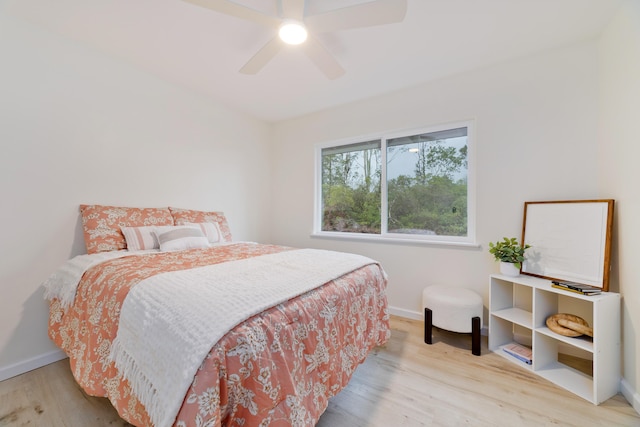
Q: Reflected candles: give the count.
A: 0